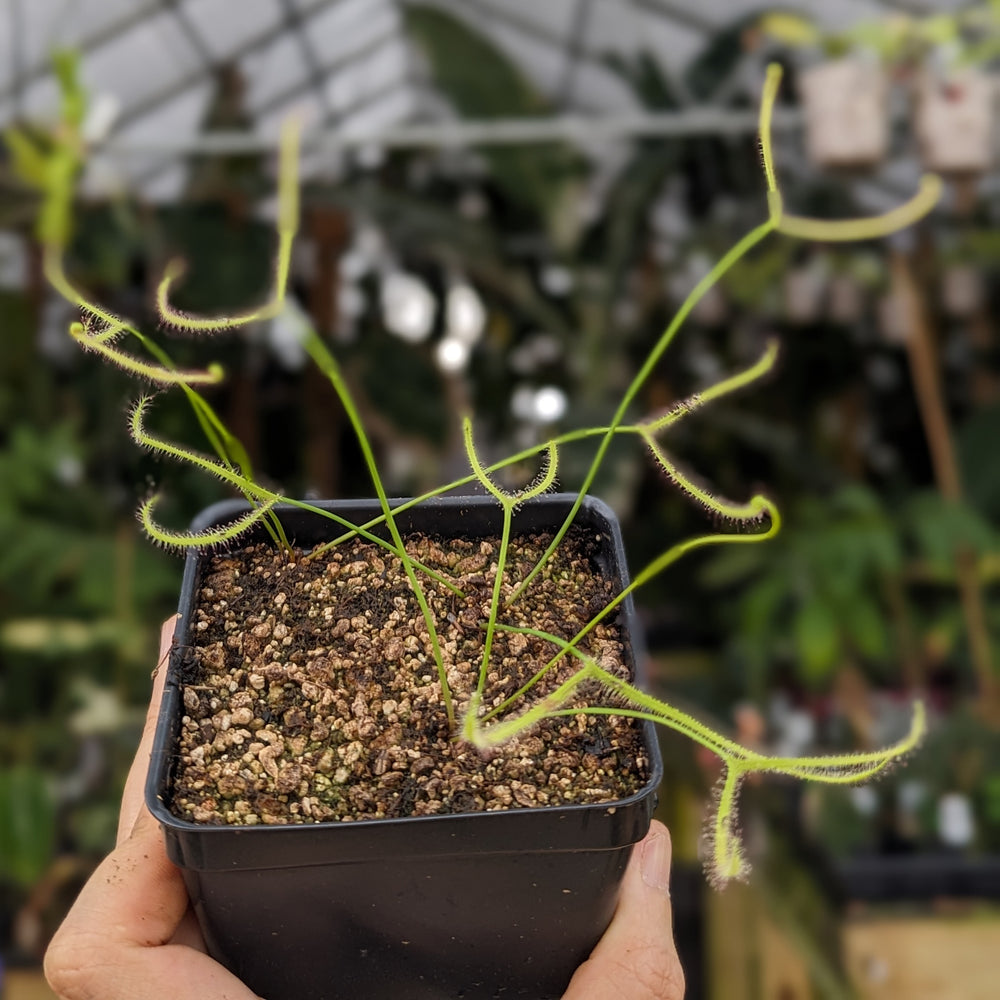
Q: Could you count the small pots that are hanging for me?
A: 2